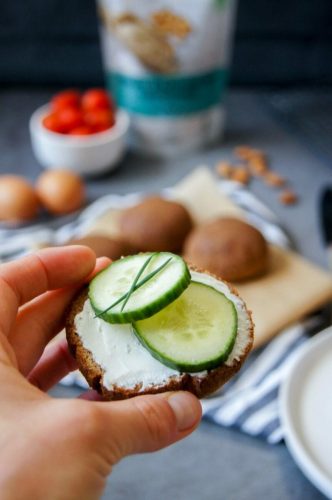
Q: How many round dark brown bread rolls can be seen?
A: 3